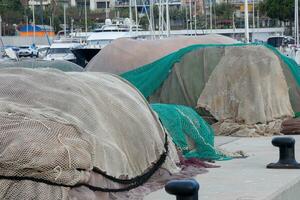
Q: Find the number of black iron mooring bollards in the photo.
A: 2